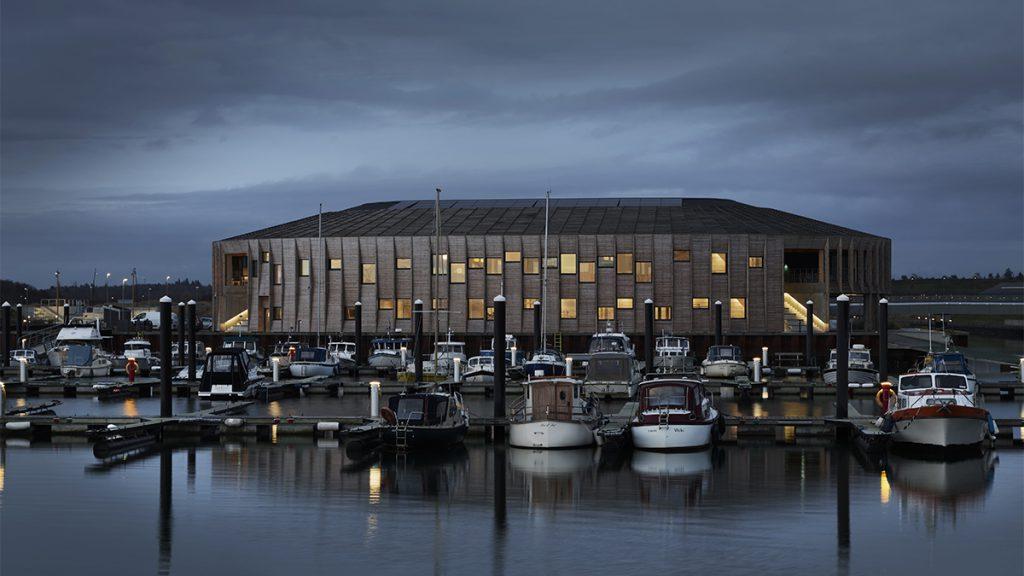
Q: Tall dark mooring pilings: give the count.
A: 15